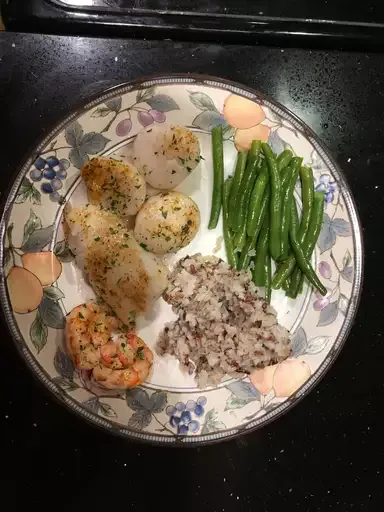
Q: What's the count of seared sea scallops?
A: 3